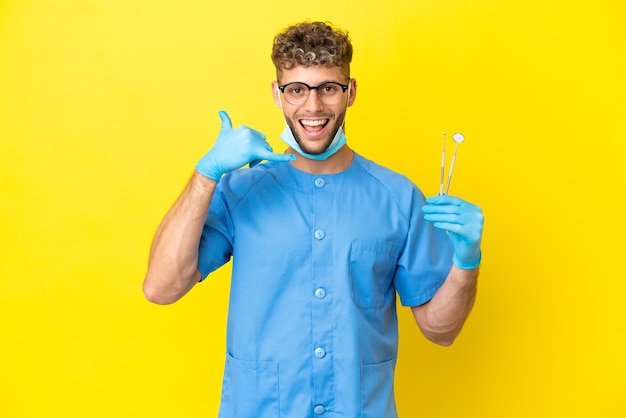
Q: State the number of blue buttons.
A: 5